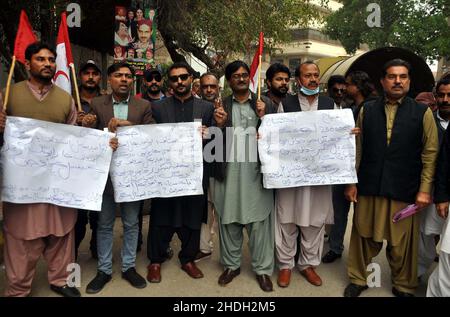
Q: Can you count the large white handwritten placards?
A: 3